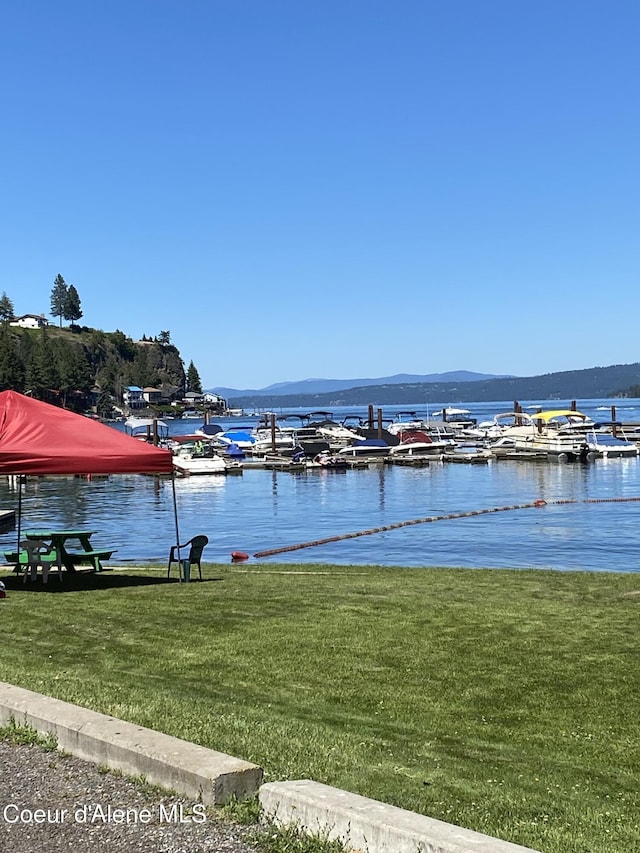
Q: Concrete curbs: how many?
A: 2